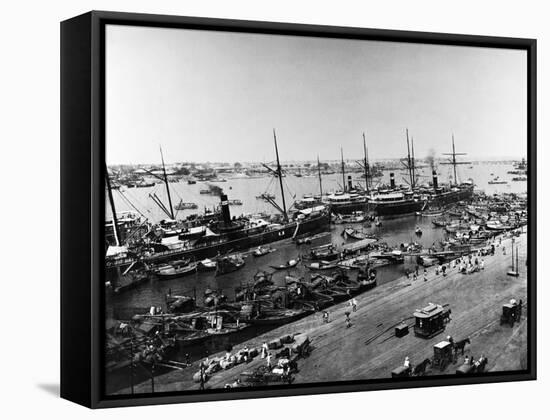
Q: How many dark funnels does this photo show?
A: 4